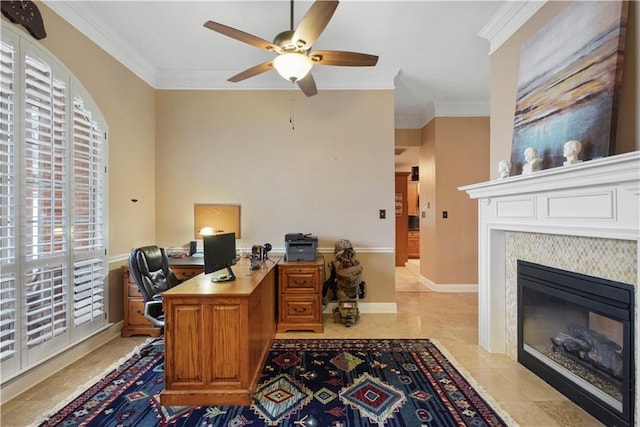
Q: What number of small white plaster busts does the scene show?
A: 3